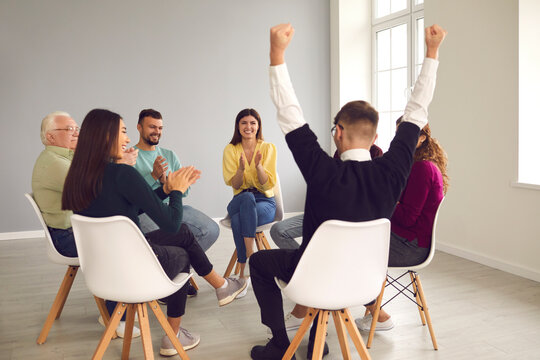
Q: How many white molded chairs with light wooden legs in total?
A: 5